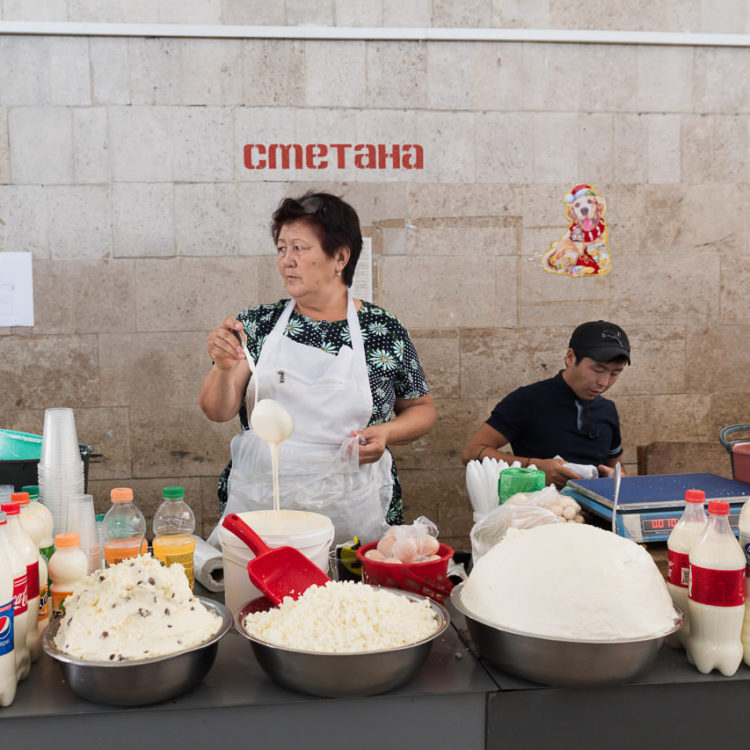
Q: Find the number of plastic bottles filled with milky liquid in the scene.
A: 9